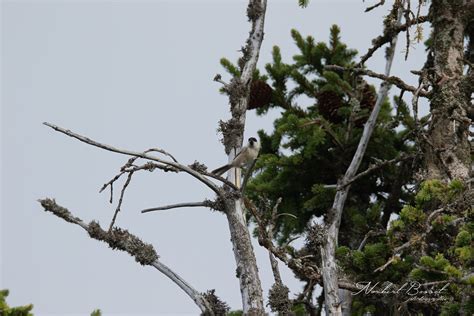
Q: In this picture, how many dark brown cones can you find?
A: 3